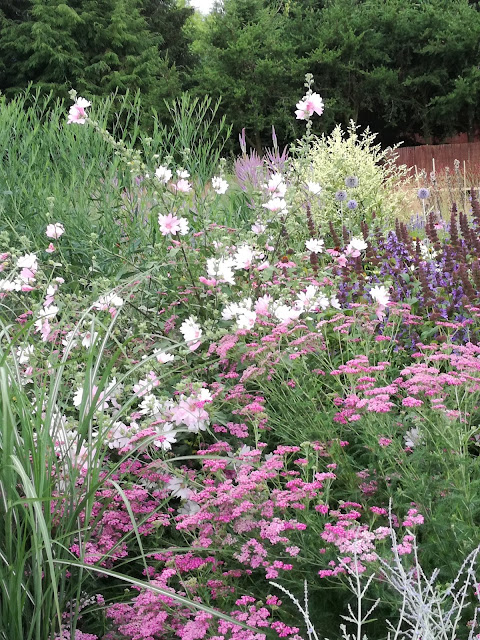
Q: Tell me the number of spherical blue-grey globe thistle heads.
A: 4